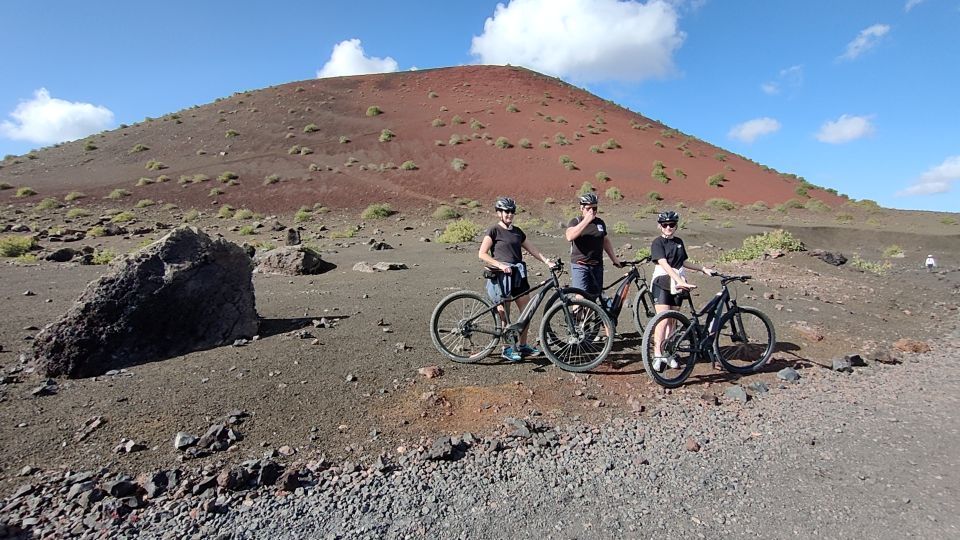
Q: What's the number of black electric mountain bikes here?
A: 3